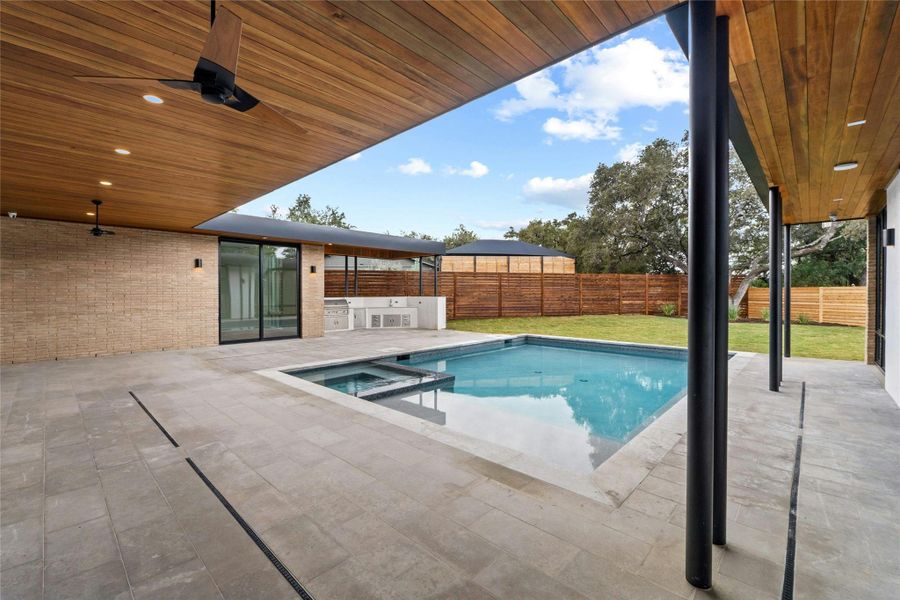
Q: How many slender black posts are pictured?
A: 9